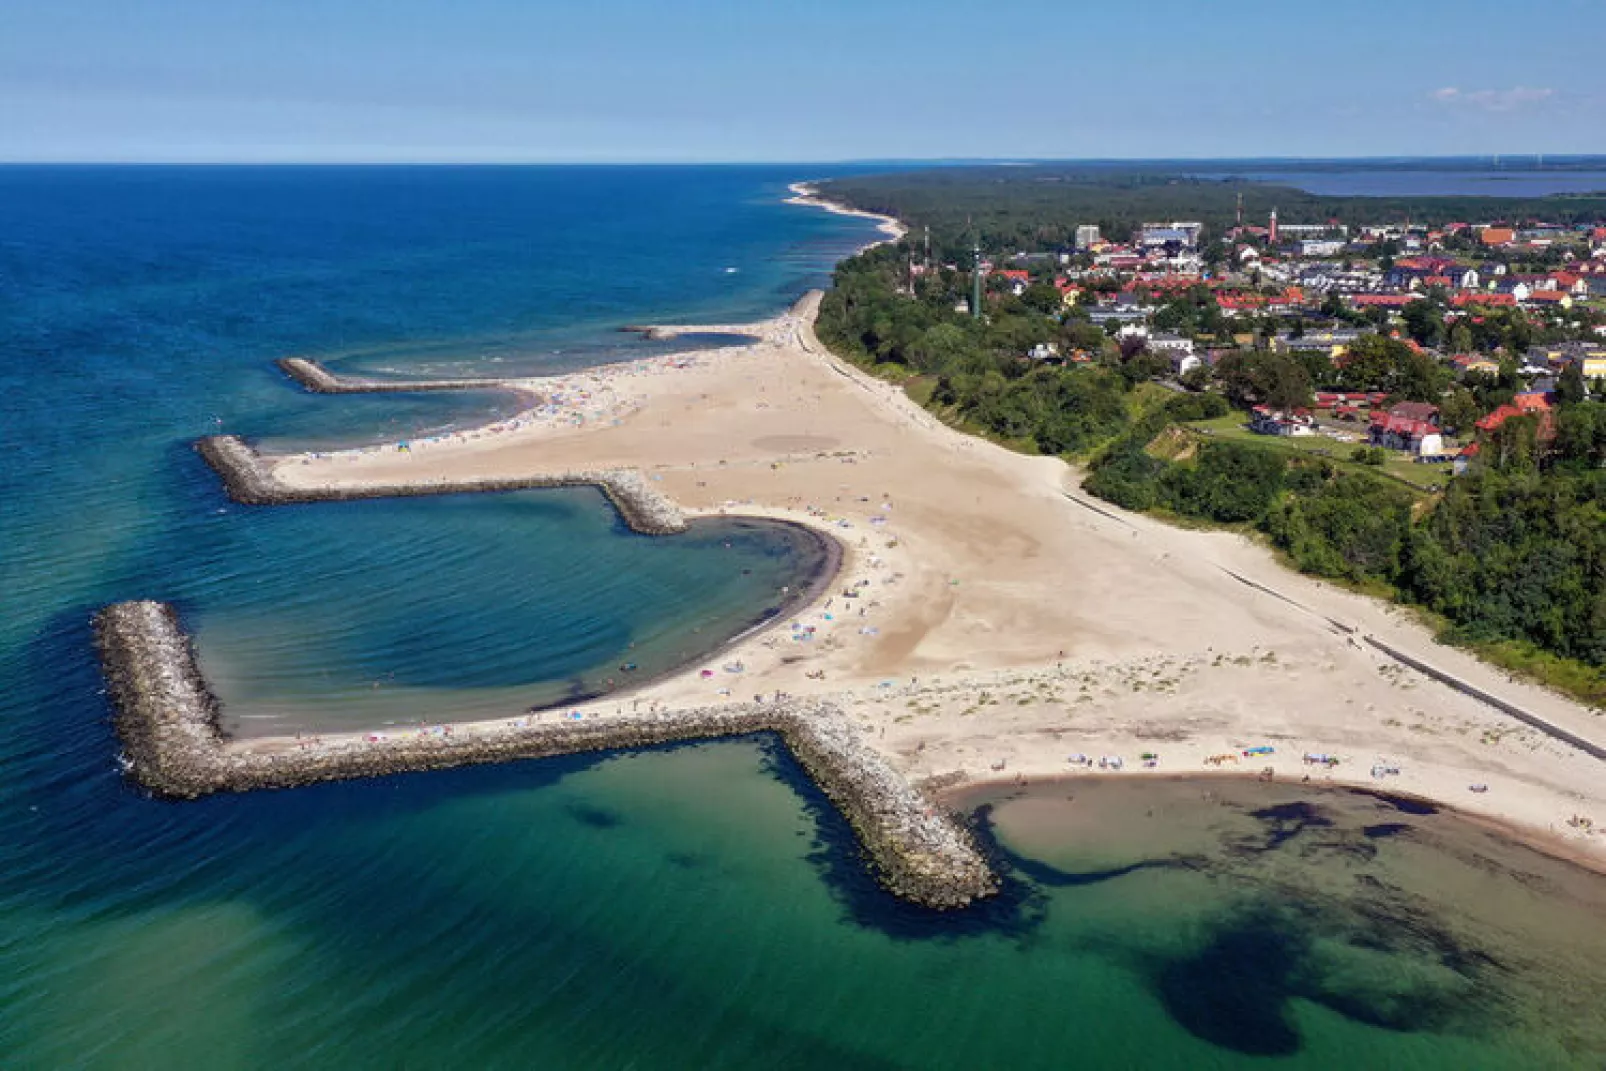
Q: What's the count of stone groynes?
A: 4